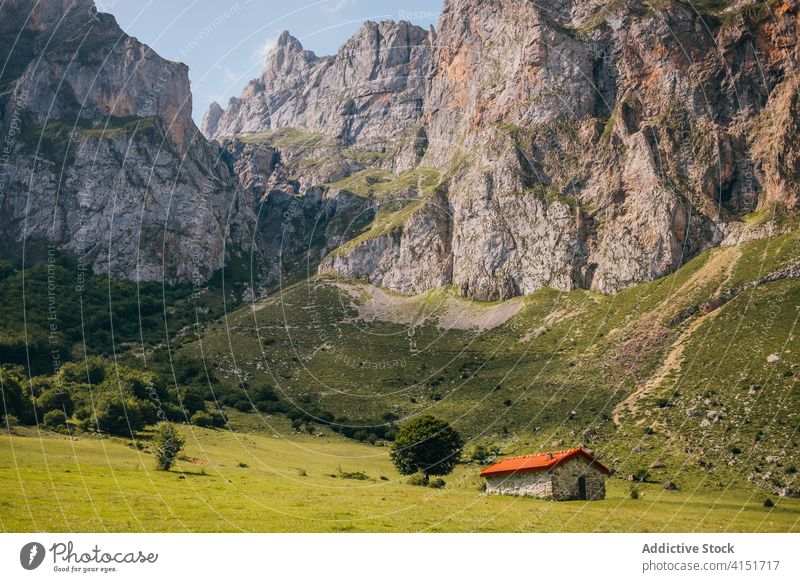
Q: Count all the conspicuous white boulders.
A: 1